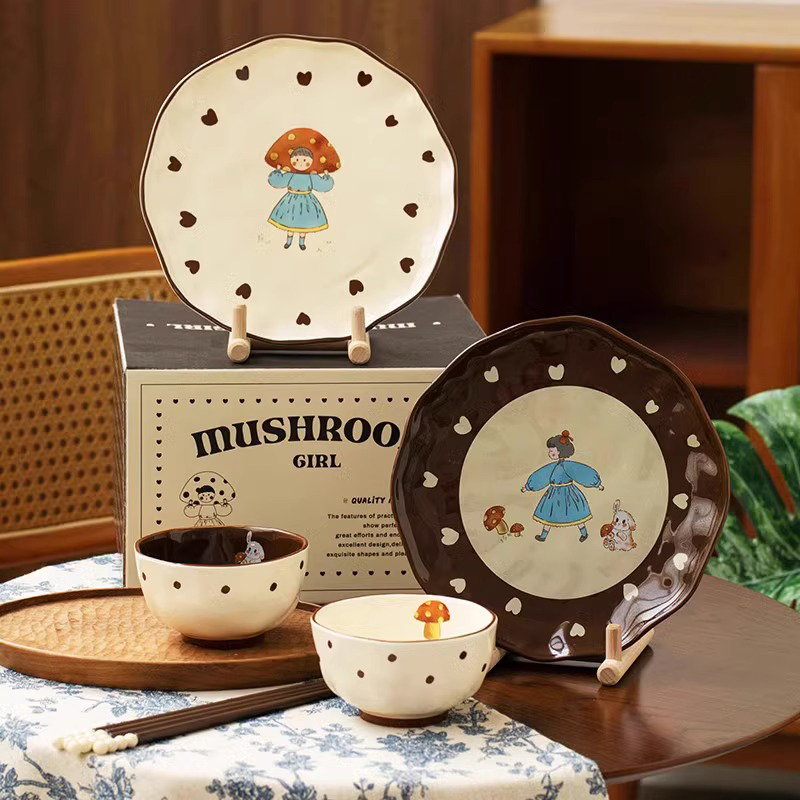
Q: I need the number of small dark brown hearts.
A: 14